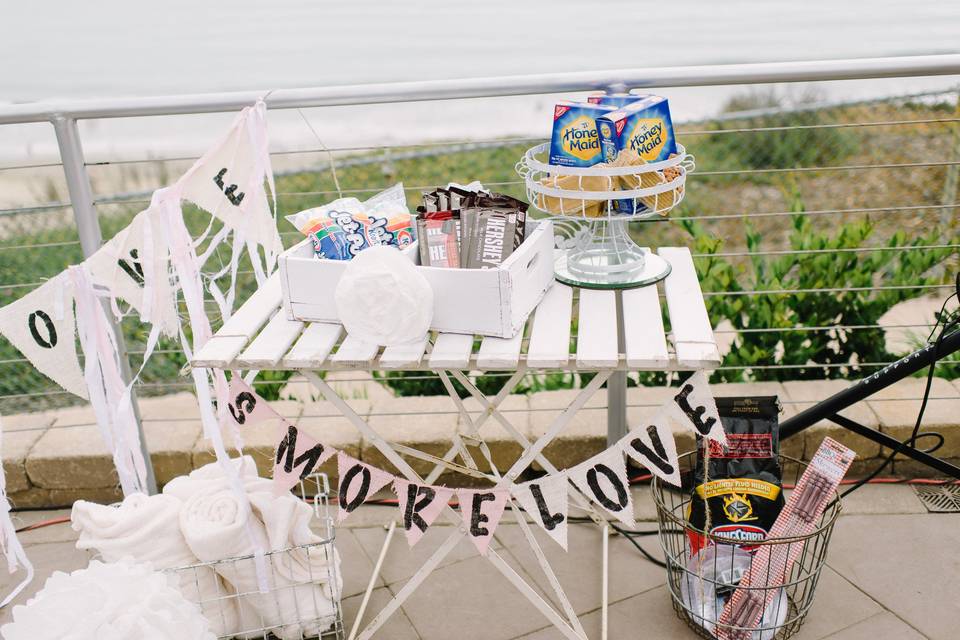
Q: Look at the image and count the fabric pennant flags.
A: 12